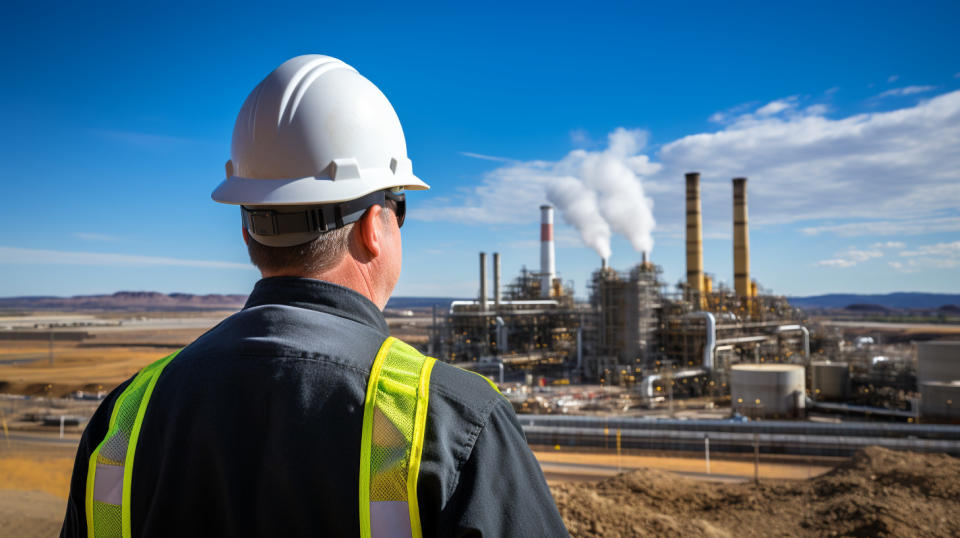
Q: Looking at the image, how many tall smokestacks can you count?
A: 3